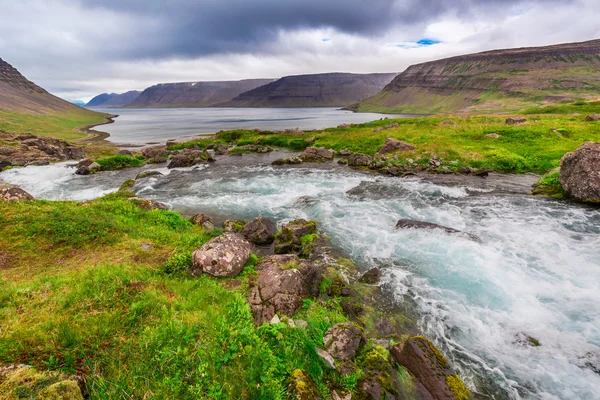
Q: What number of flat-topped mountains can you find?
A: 3